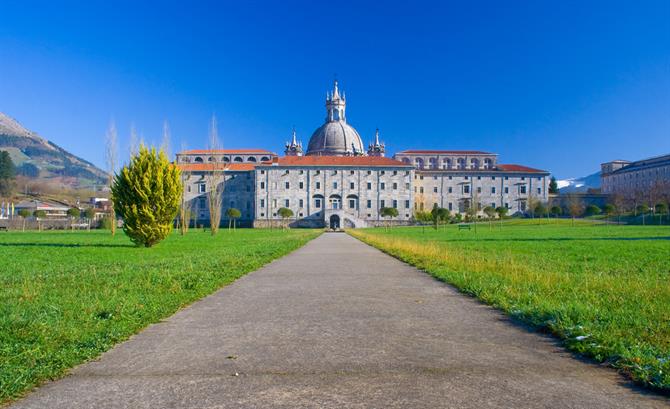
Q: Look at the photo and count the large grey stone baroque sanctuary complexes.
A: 1